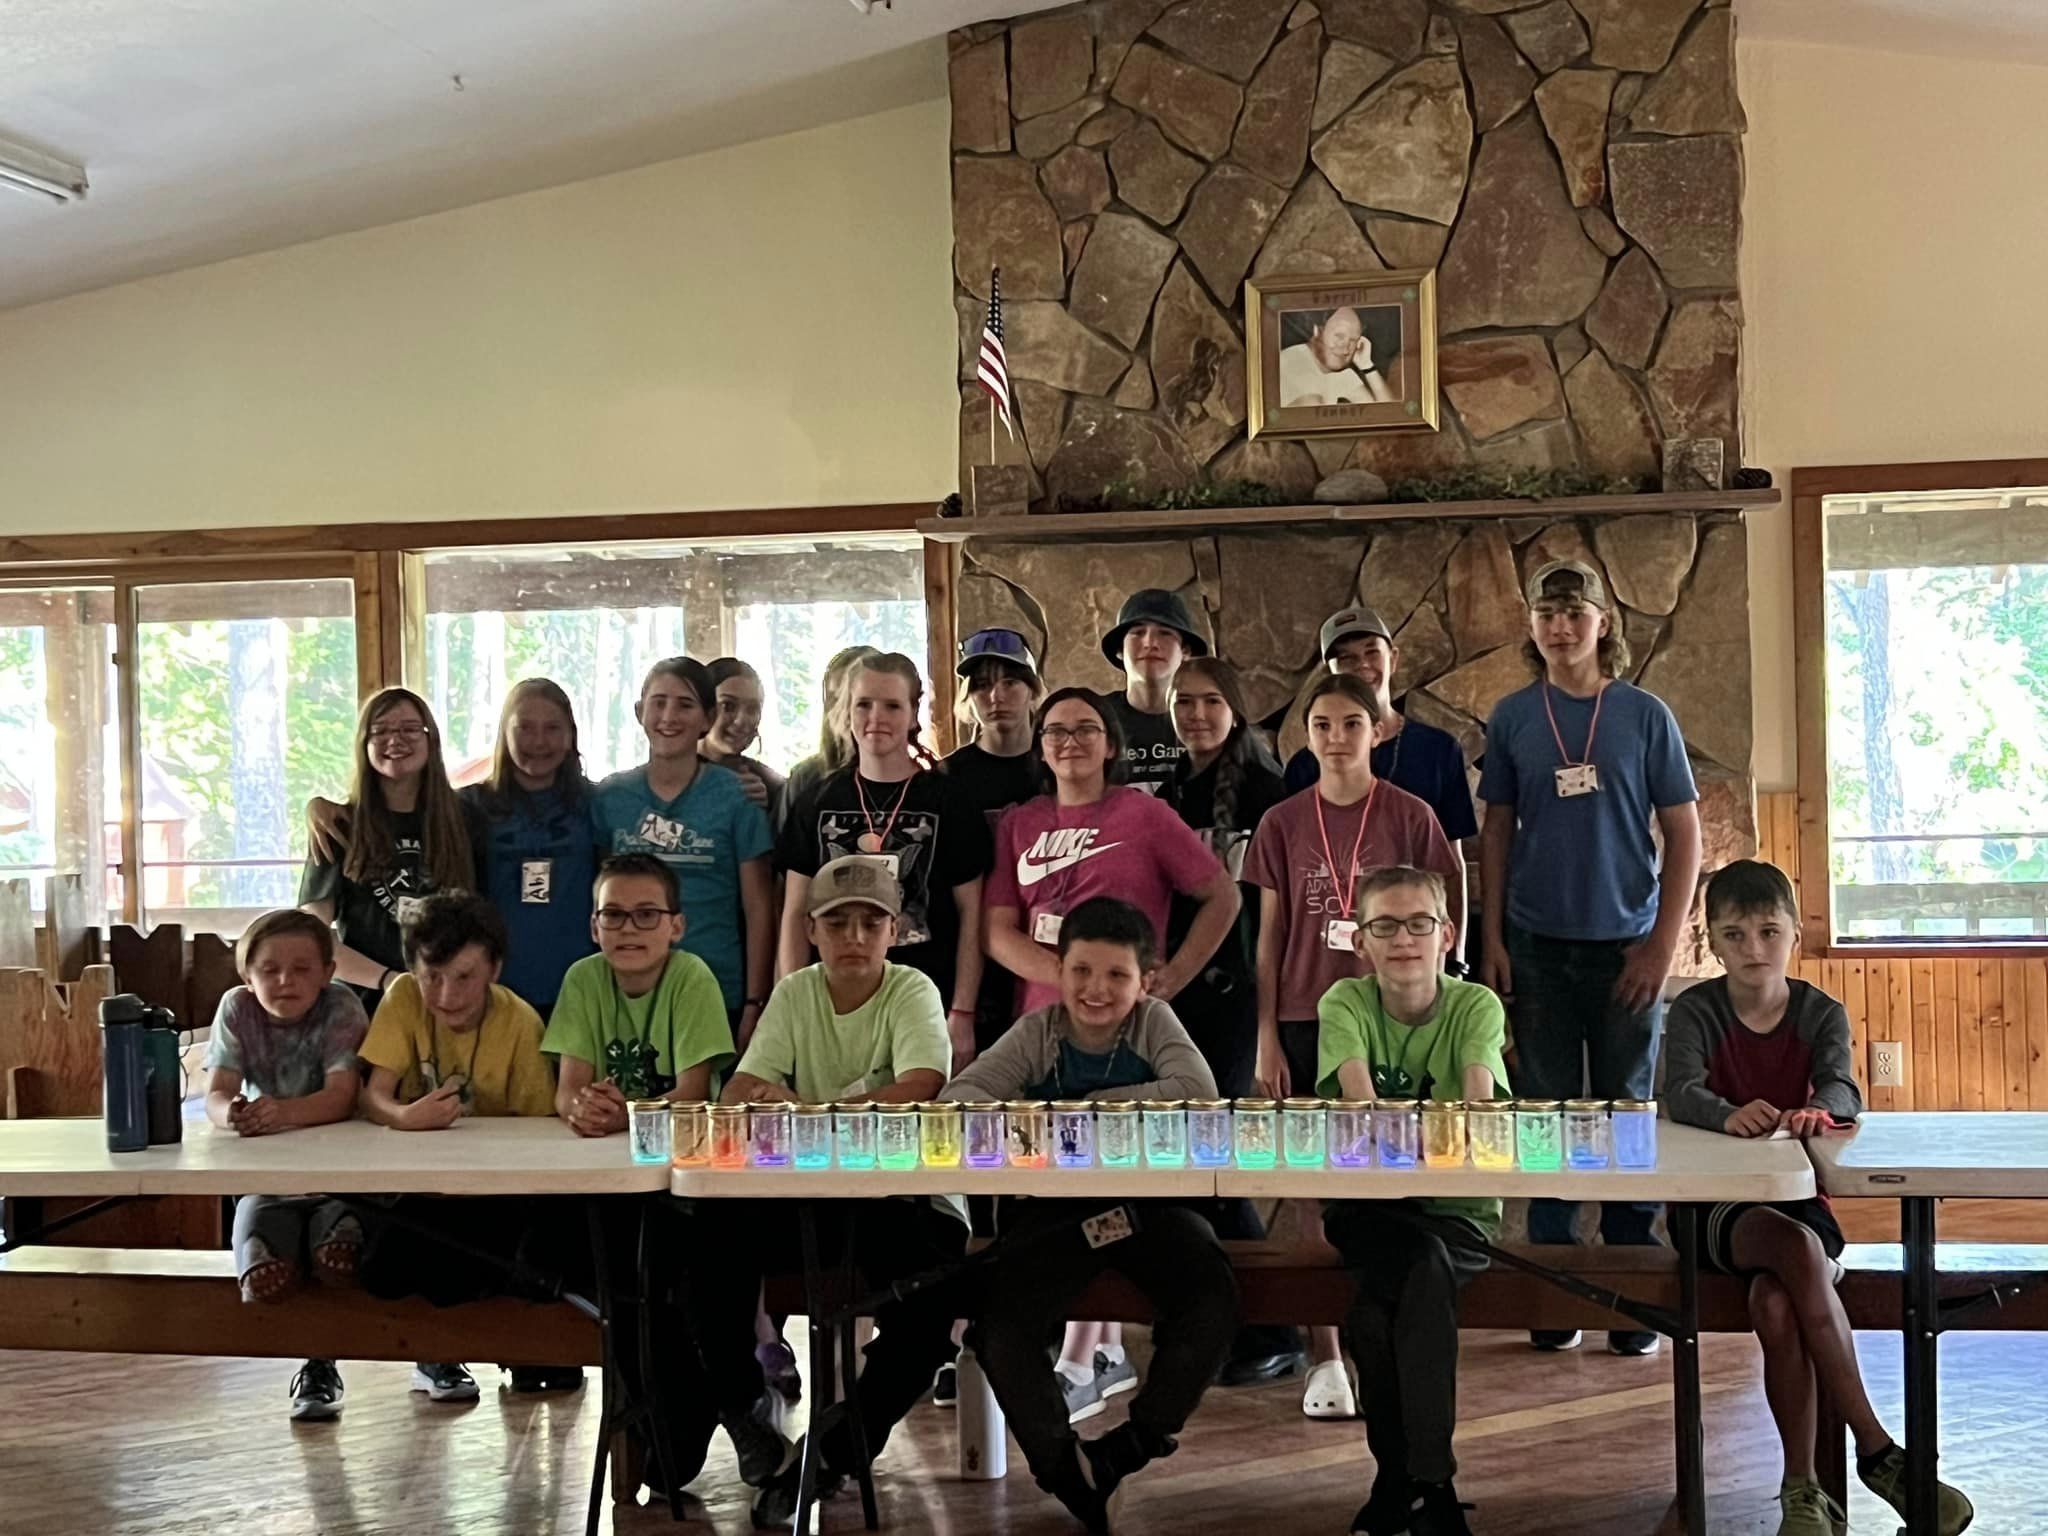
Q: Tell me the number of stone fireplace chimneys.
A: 1